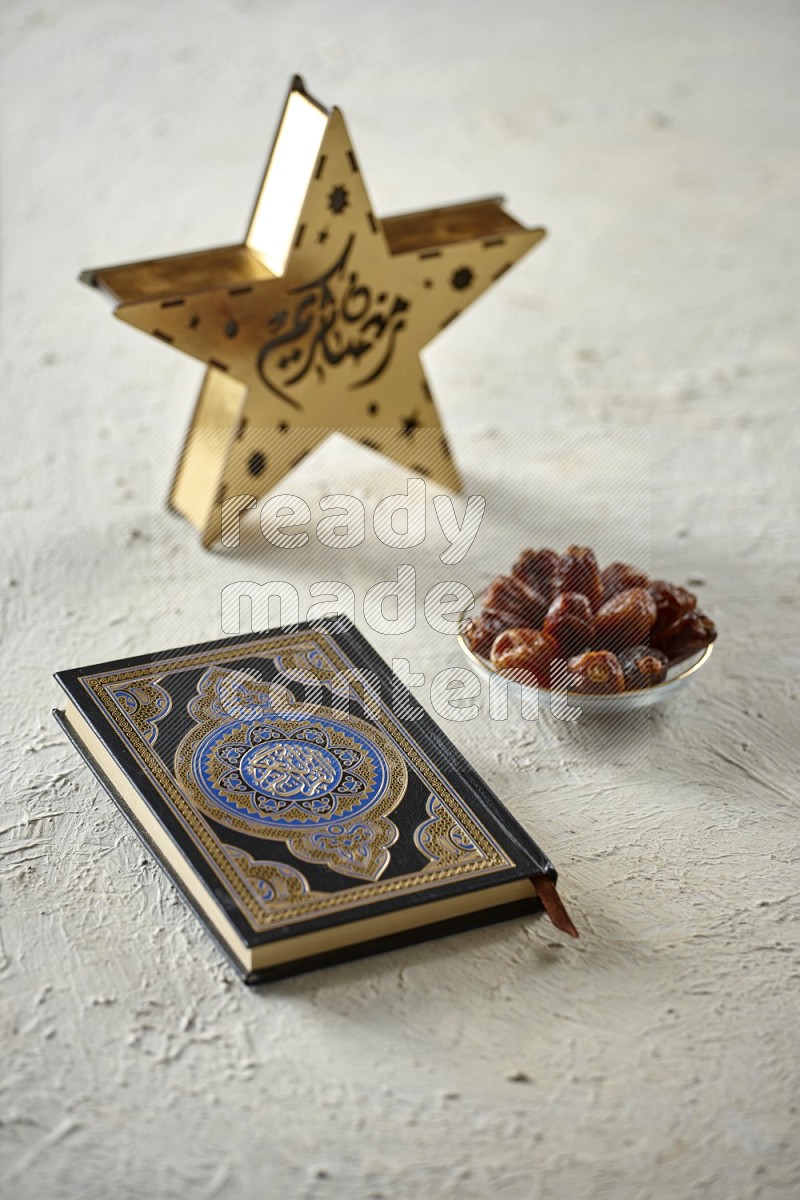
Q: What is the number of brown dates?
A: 12